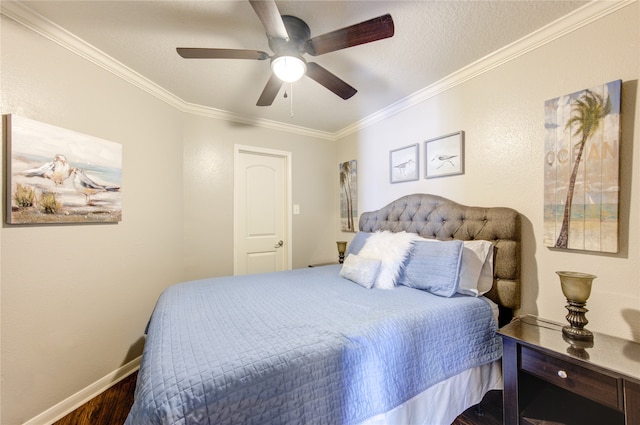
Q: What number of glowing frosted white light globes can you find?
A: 1